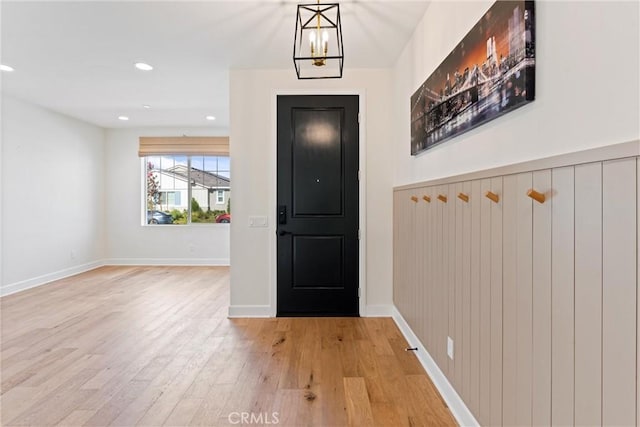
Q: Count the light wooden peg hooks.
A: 6